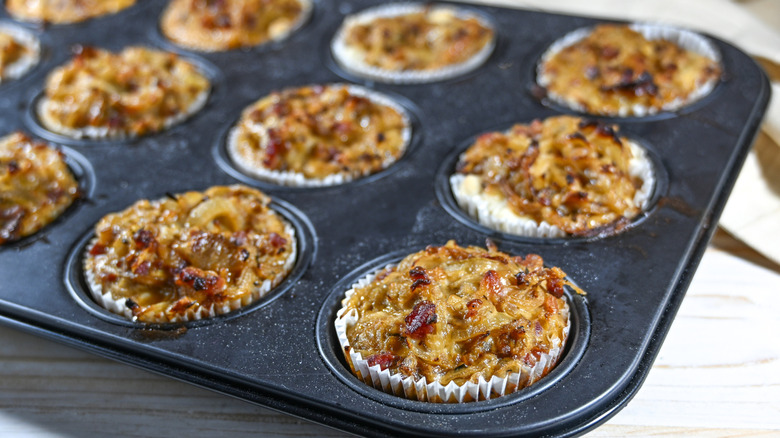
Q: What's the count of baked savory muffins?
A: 11